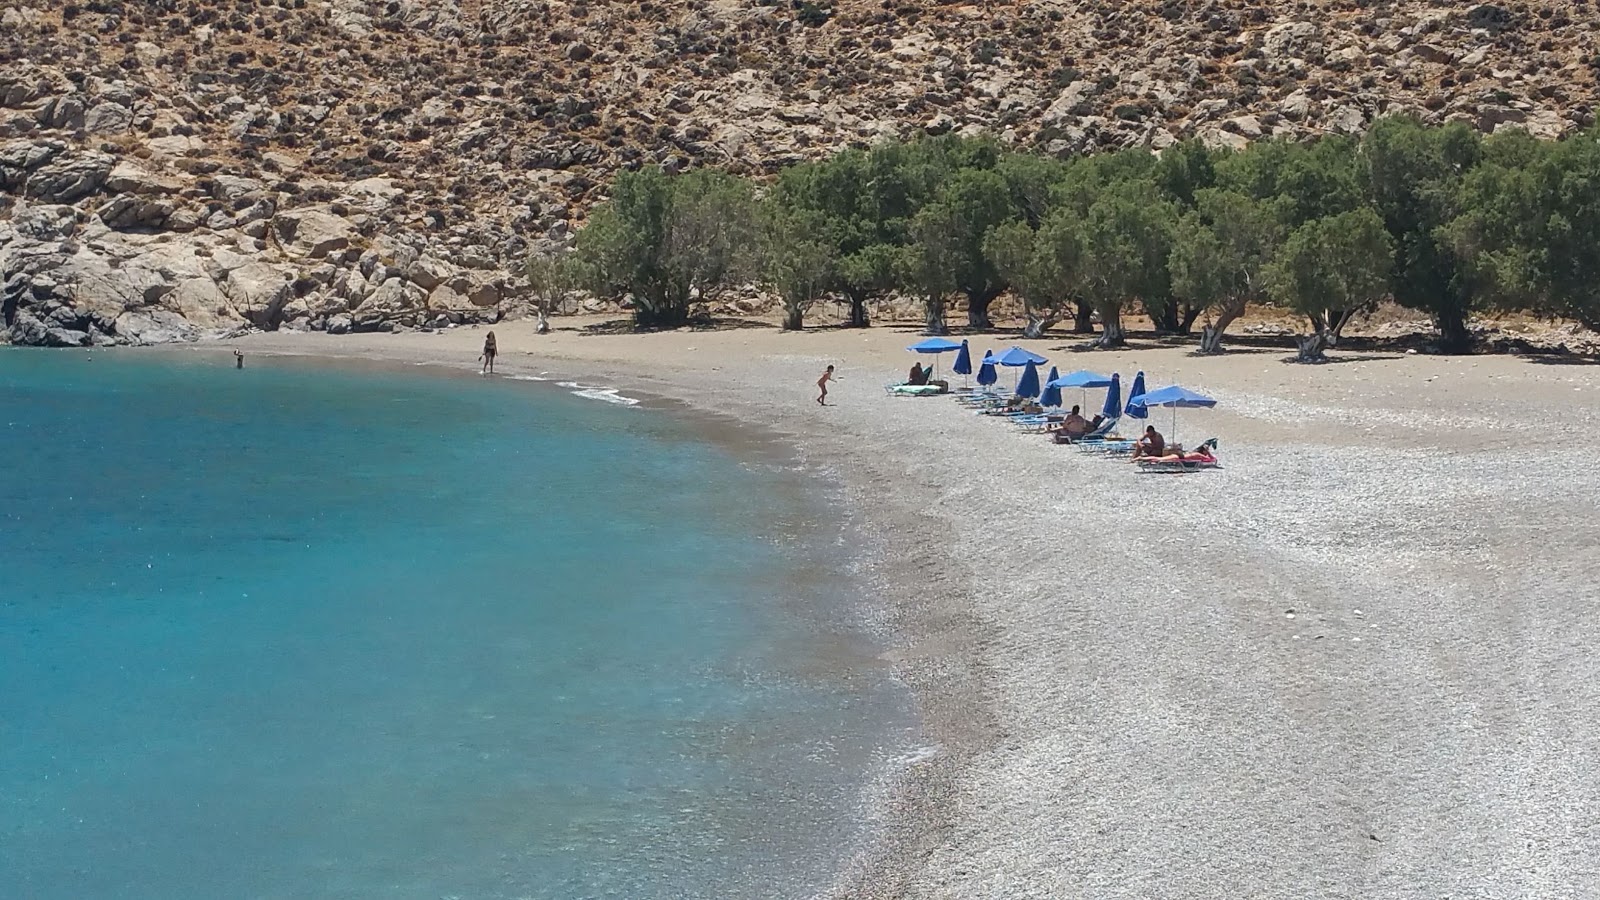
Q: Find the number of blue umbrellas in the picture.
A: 10